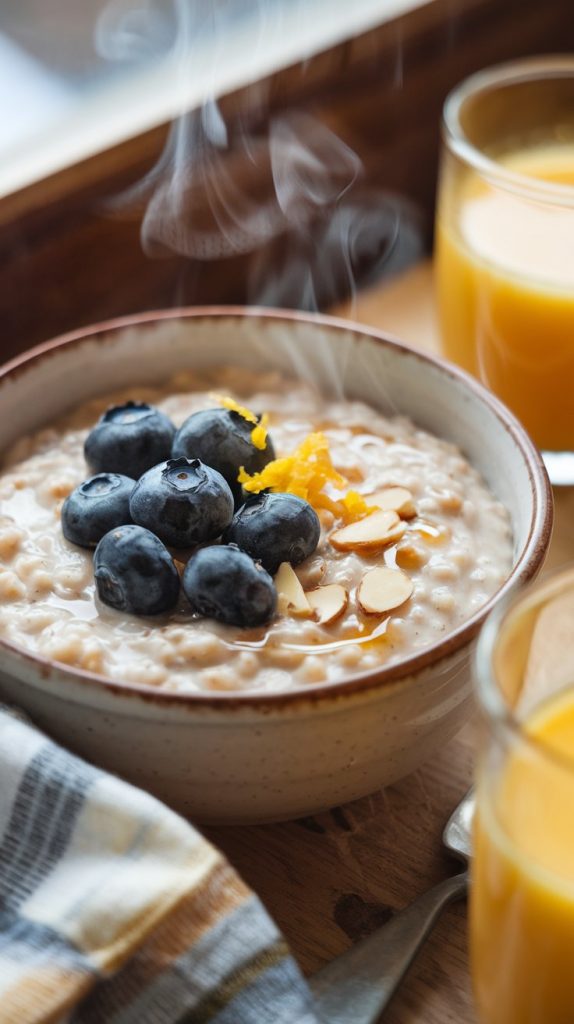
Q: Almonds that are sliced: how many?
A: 5